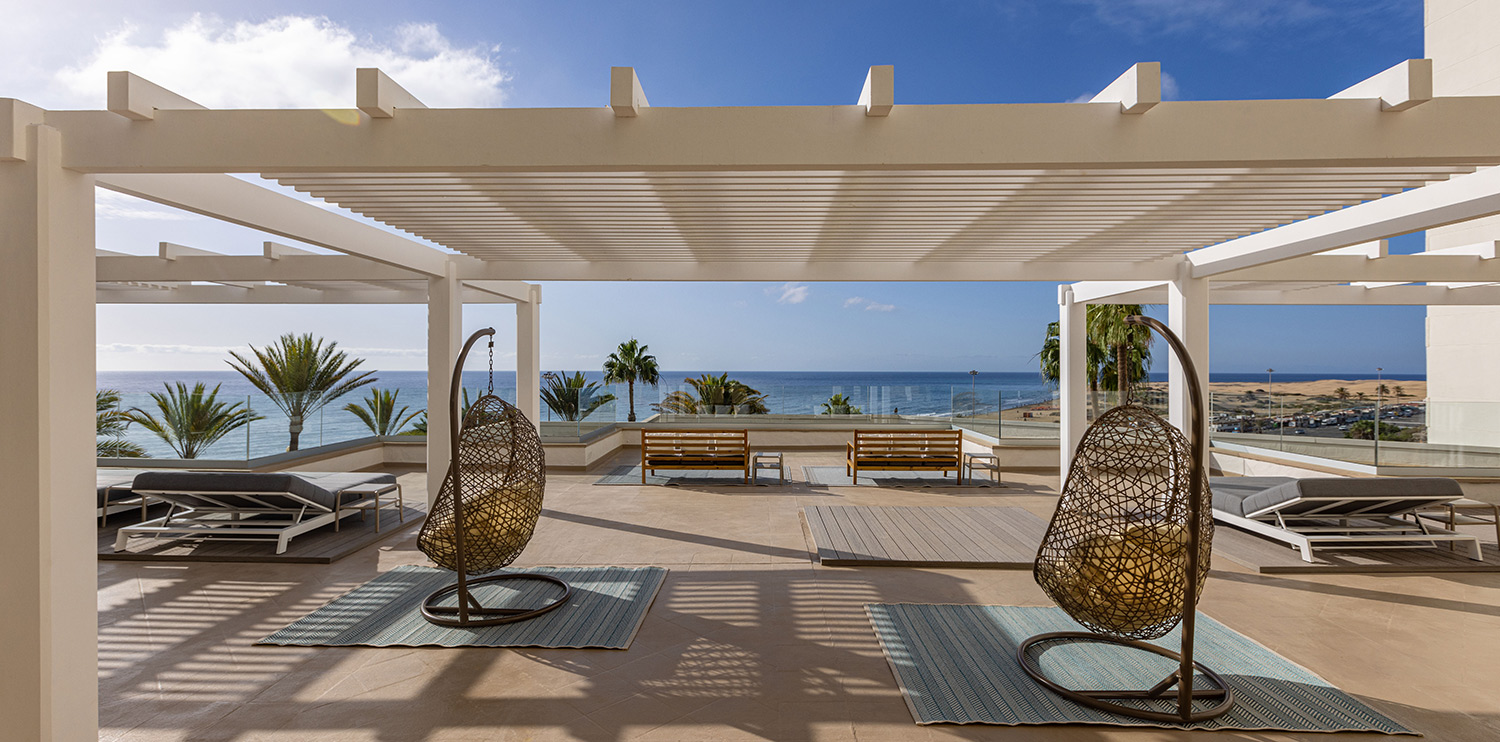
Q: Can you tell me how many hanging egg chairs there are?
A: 2